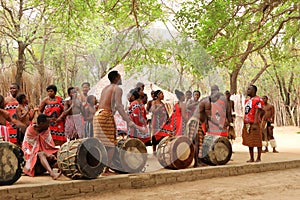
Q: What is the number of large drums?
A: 5